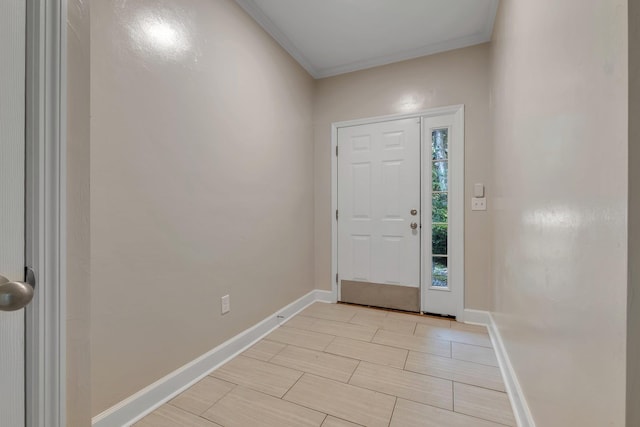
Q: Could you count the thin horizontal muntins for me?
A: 4